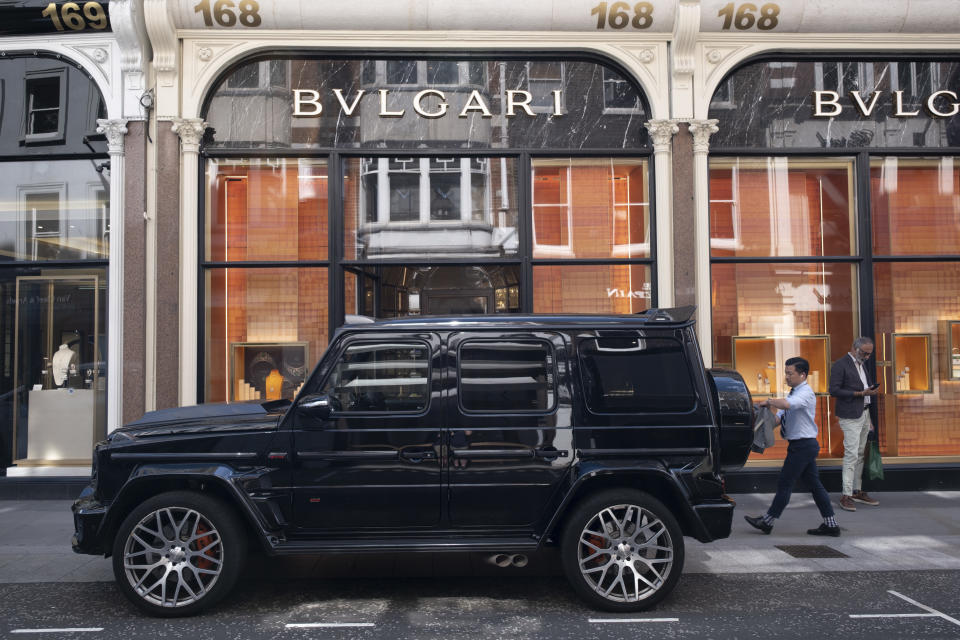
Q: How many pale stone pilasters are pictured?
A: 4